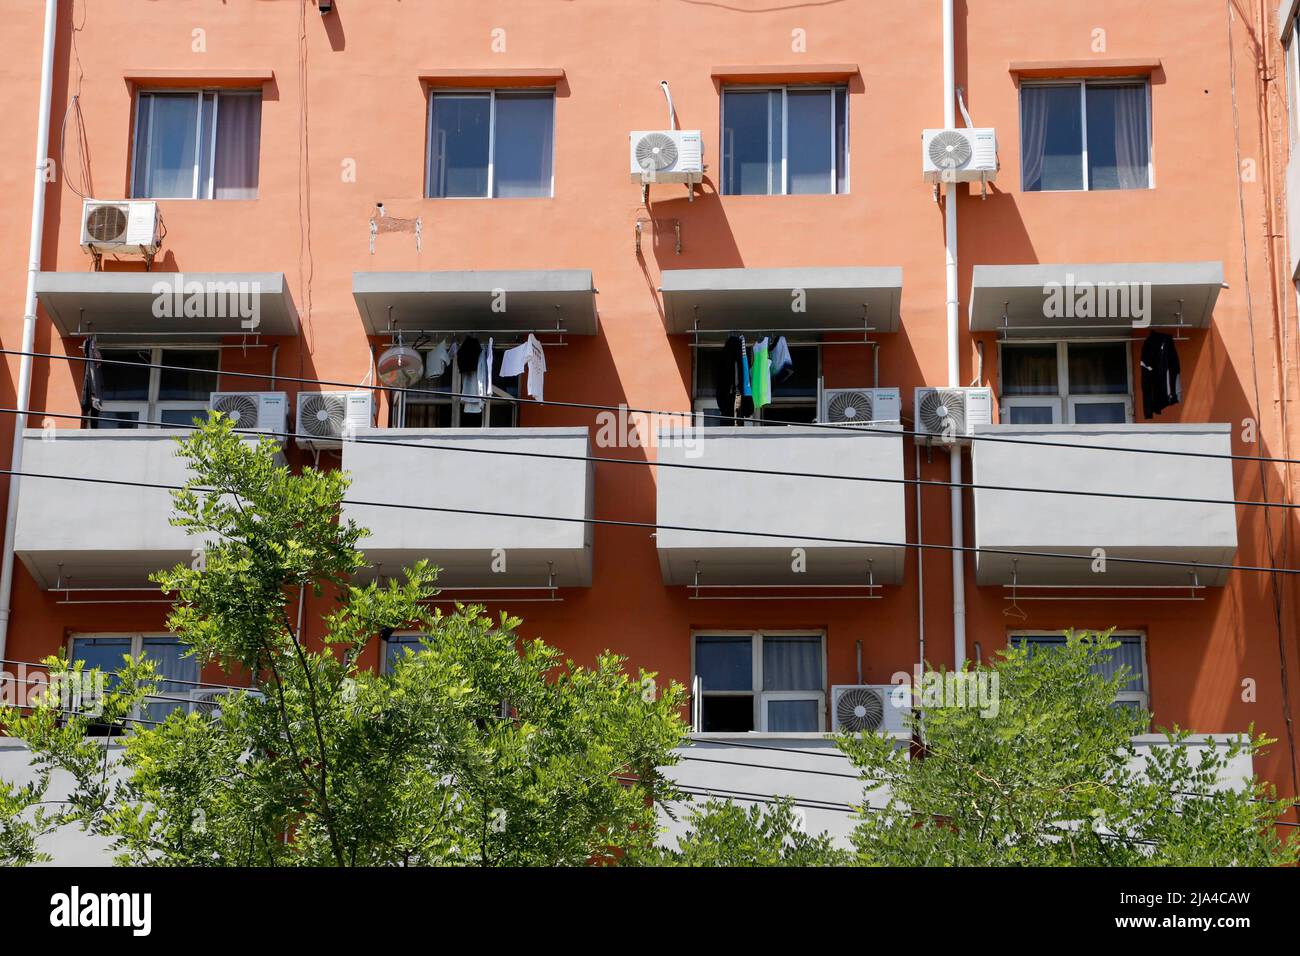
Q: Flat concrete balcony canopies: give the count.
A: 4